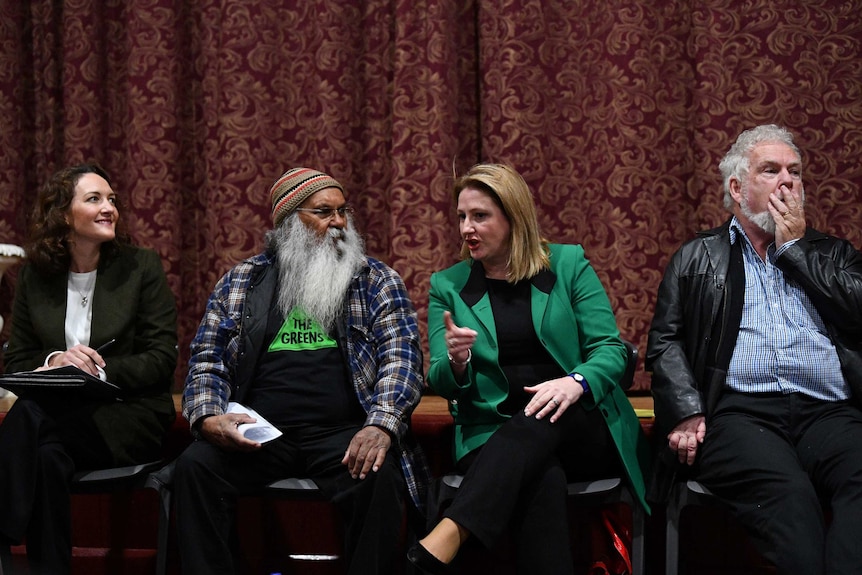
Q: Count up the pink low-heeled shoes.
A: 0